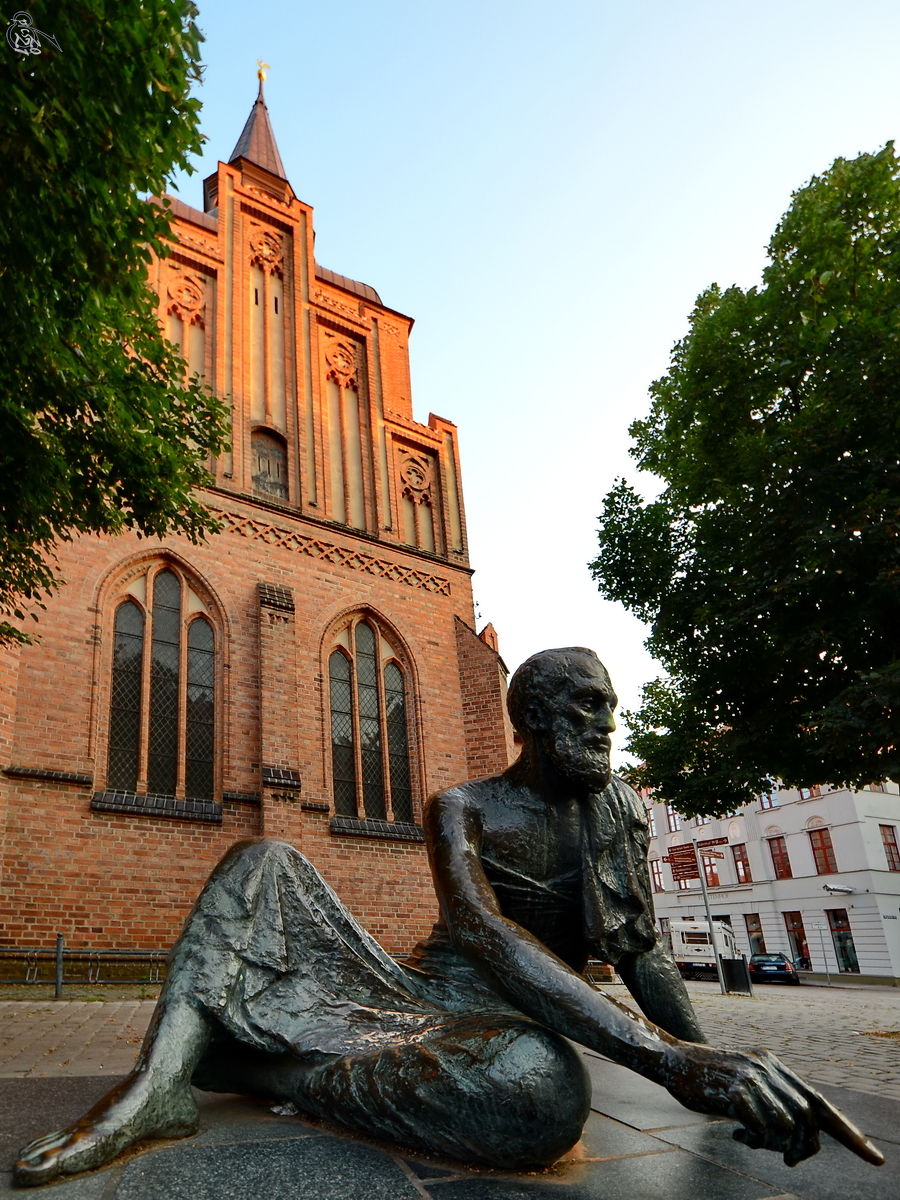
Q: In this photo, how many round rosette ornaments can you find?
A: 4